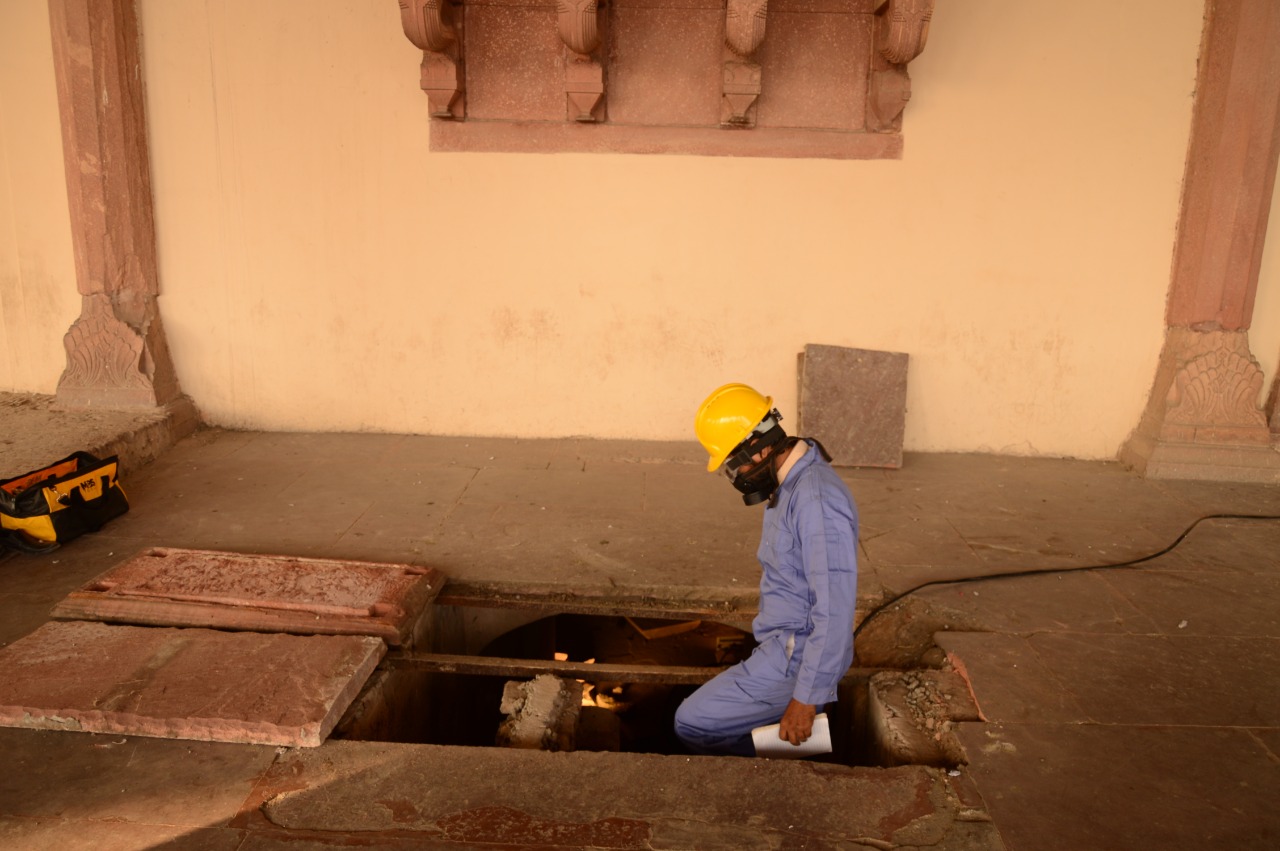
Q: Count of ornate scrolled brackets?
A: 4